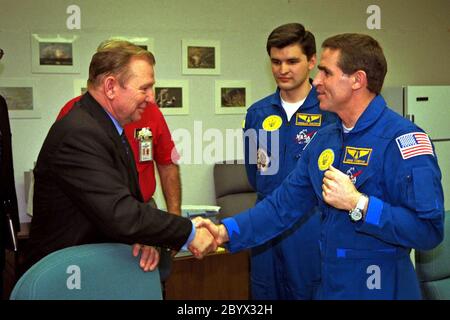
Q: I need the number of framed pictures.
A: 7